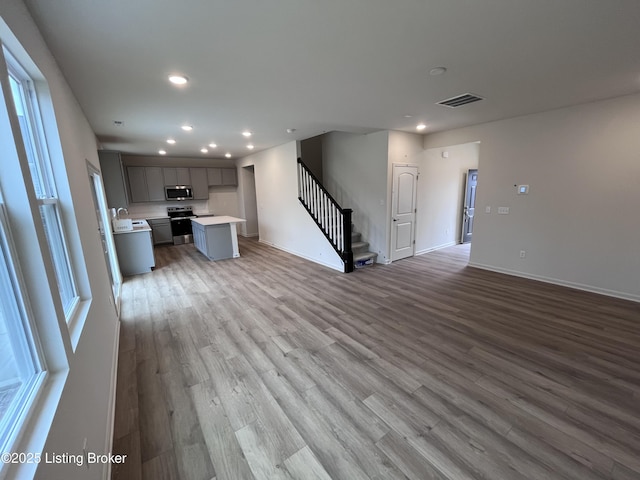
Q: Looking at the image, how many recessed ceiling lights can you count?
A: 10